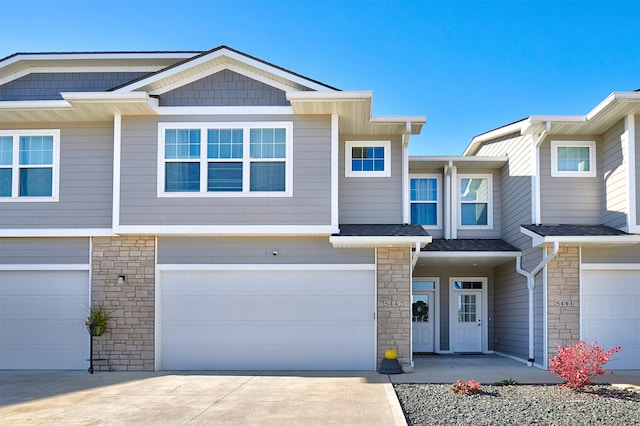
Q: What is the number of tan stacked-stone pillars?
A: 3